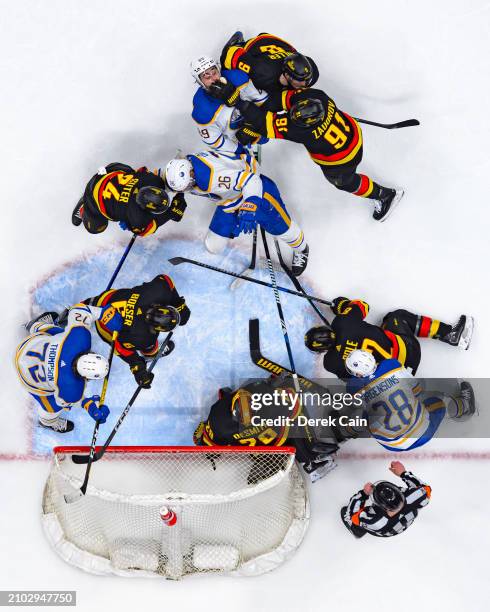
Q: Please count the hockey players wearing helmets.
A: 10